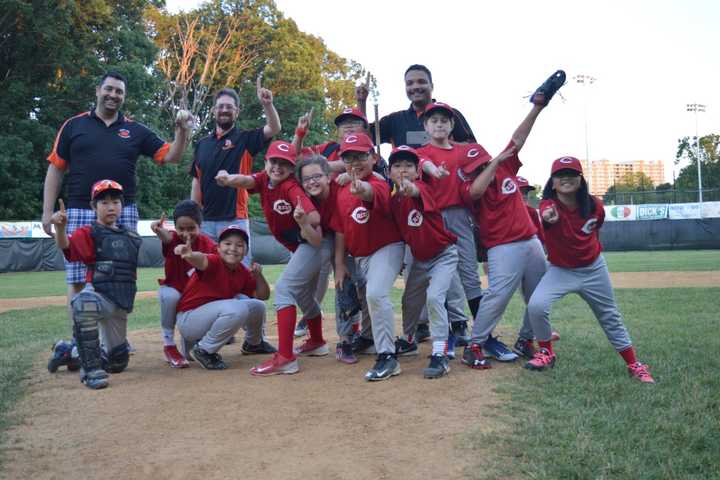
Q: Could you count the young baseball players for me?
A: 12